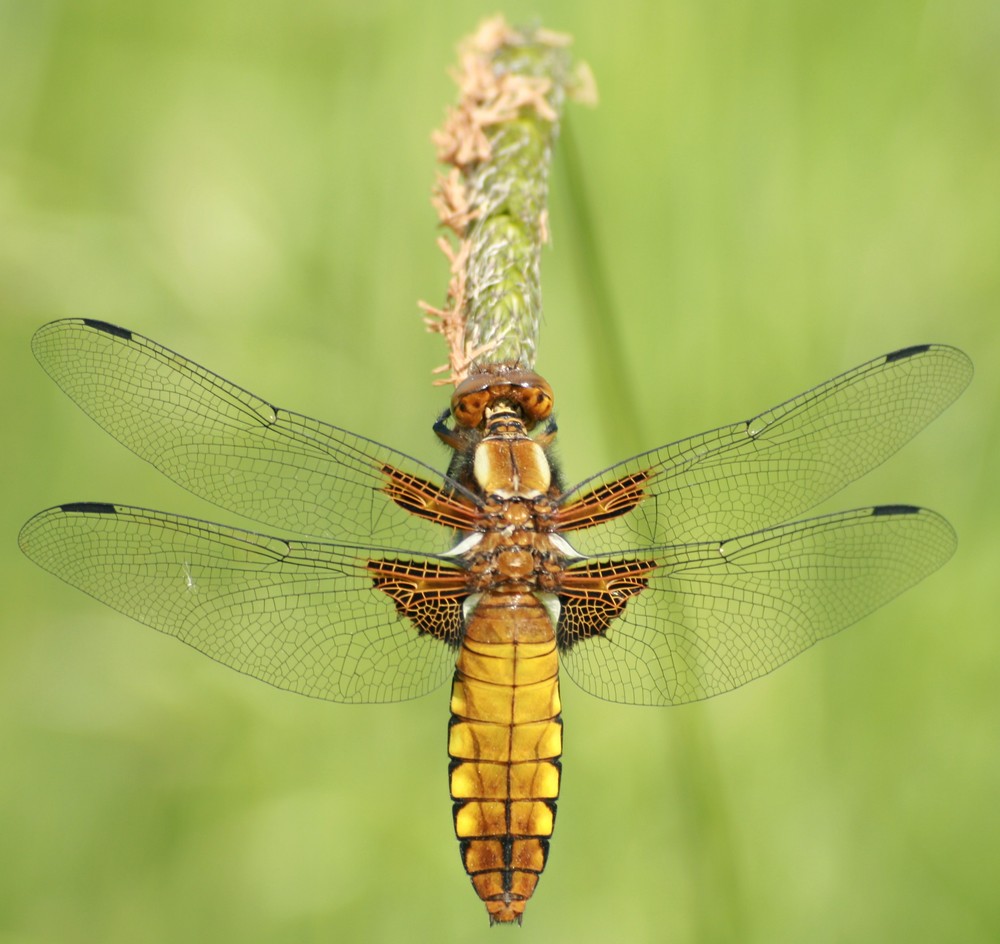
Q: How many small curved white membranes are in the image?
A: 4